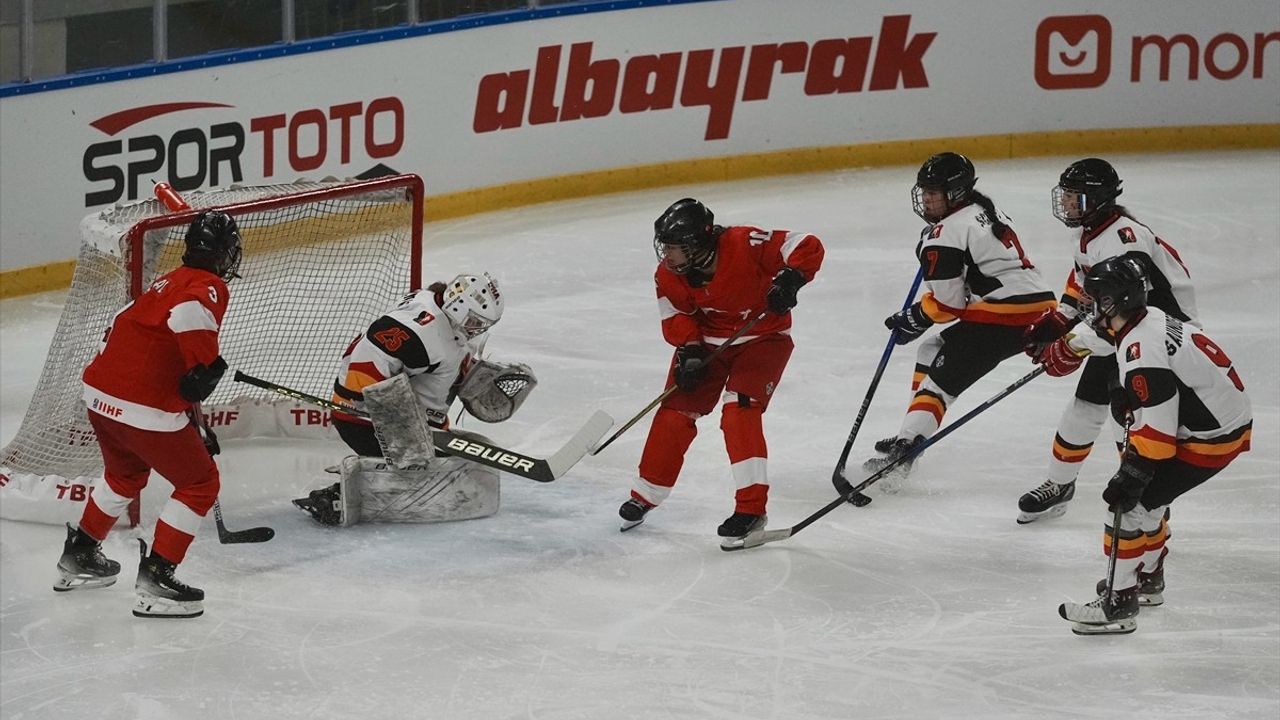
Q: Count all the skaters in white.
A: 4